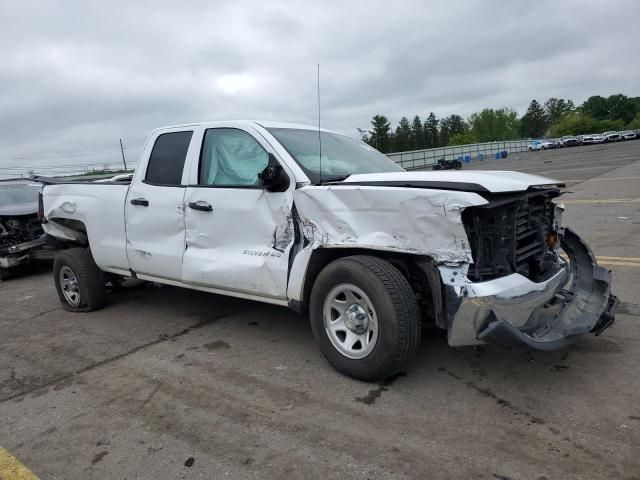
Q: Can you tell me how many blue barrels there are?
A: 5